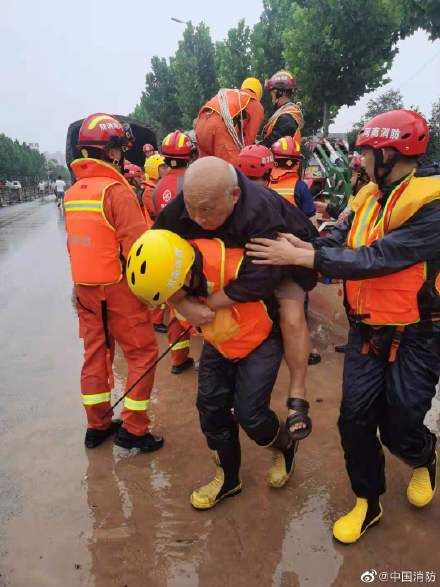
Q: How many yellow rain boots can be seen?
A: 4